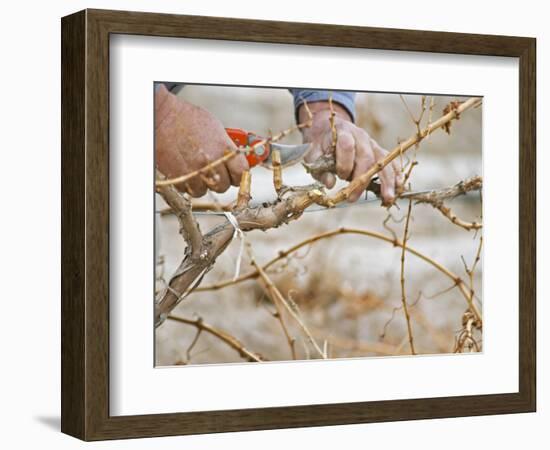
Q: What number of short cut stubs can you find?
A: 2